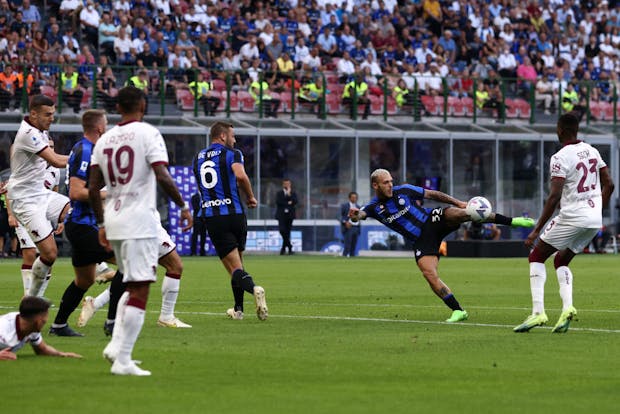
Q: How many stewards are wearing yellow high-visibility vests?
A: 9